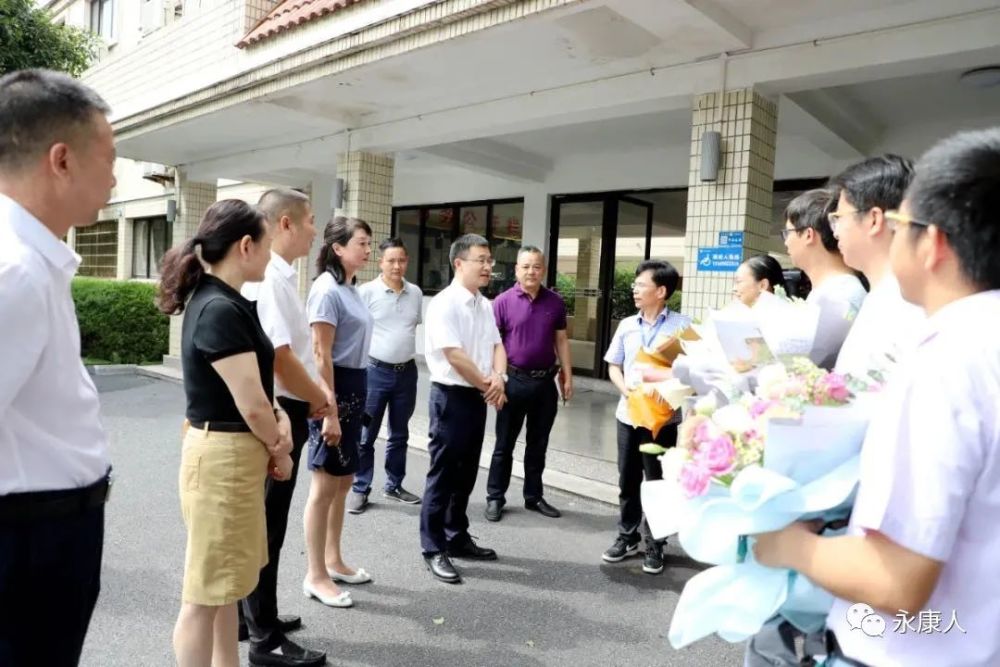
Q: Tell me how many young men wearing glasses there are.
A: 3